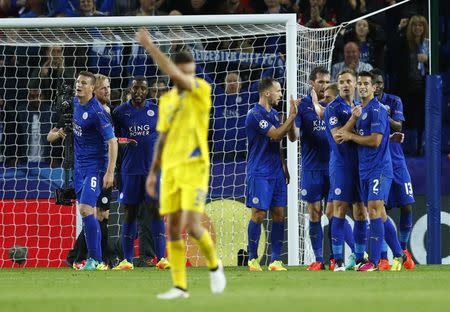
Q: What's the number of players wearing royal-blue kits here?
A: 8